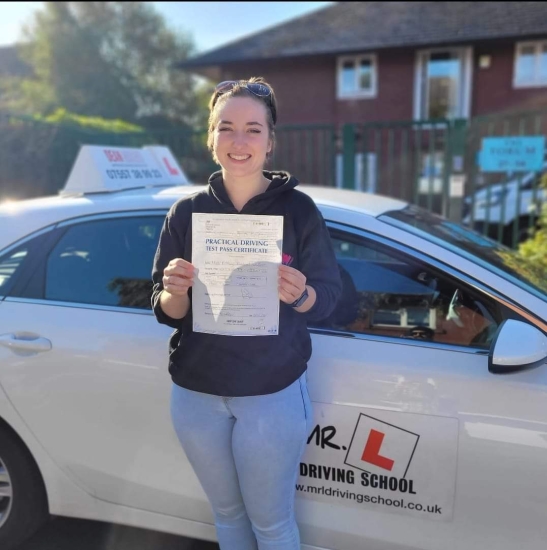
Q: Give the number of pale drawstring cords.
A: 0